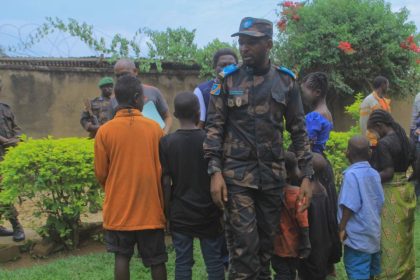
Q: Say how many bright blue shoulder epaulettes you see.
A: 2